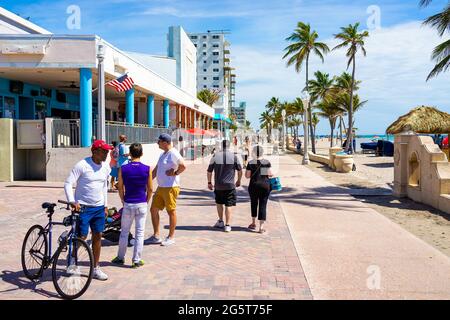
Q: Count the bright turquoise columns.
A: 4